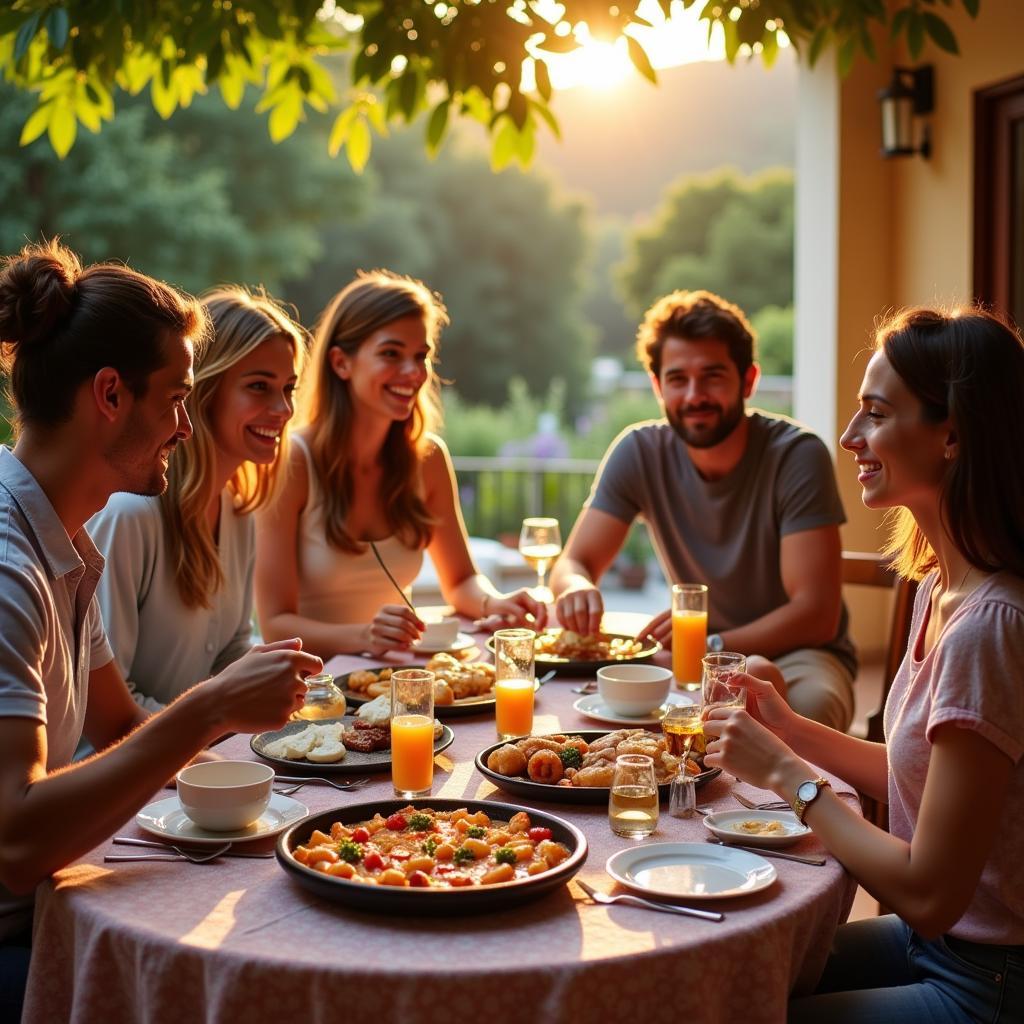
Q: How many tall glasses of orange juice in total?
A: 3